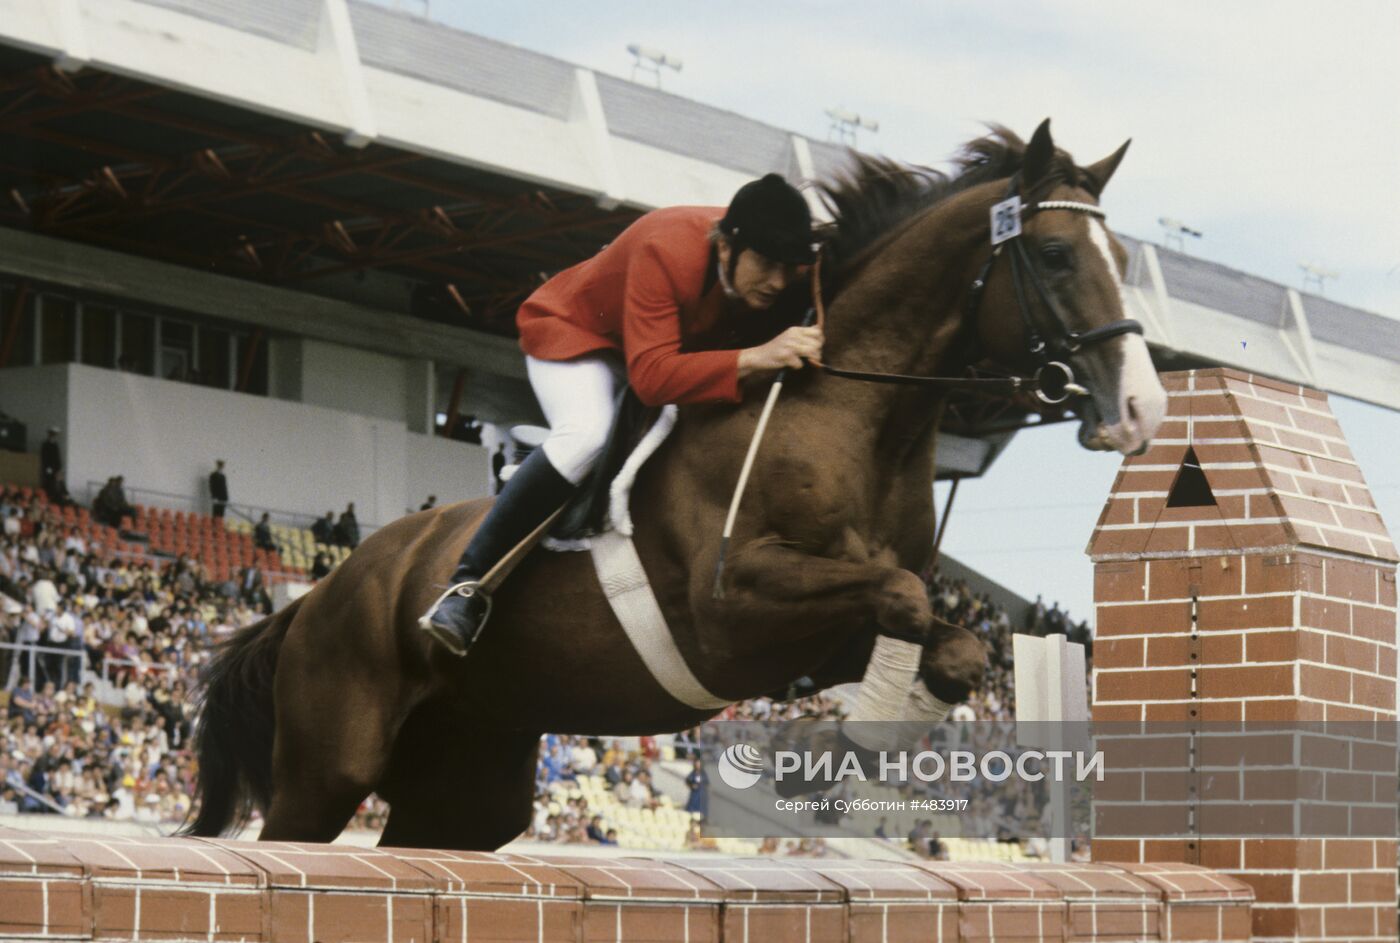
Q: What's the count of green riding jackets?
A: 0